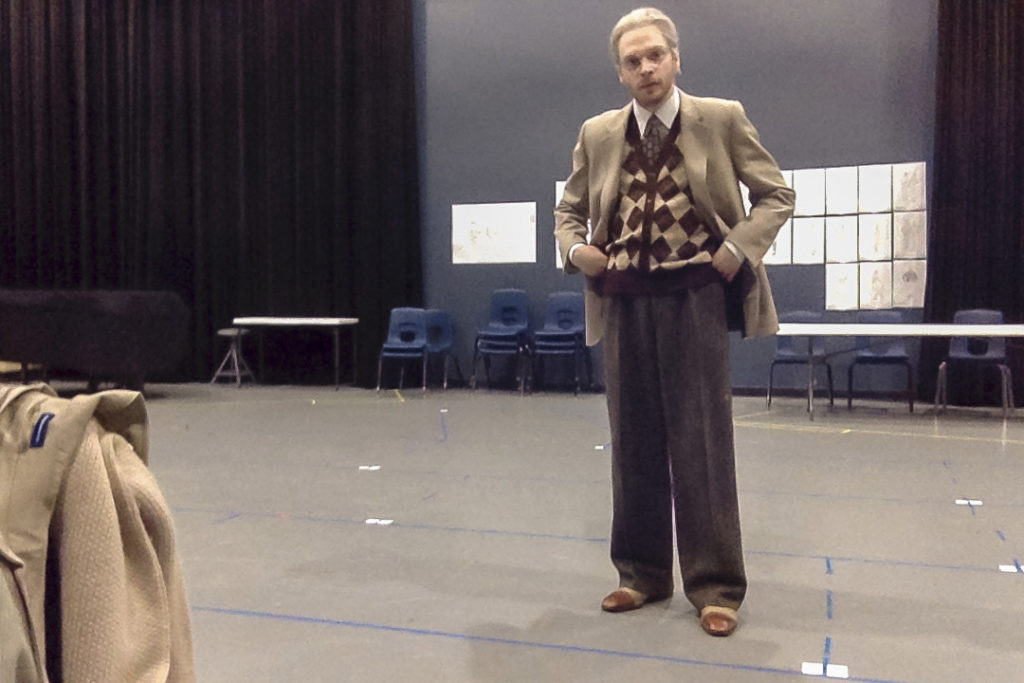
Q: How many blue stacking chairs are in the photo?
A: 12